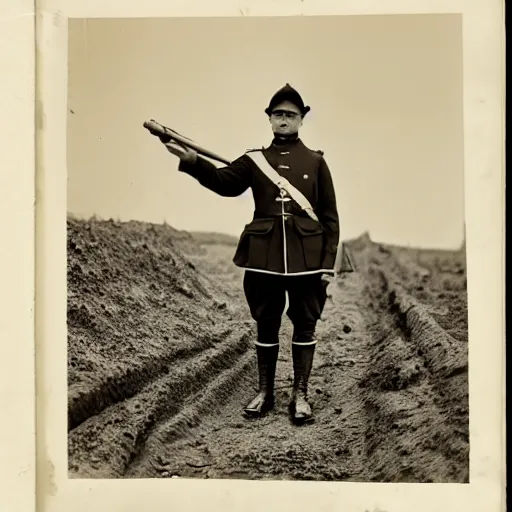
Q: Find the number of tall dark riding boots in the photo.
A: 2